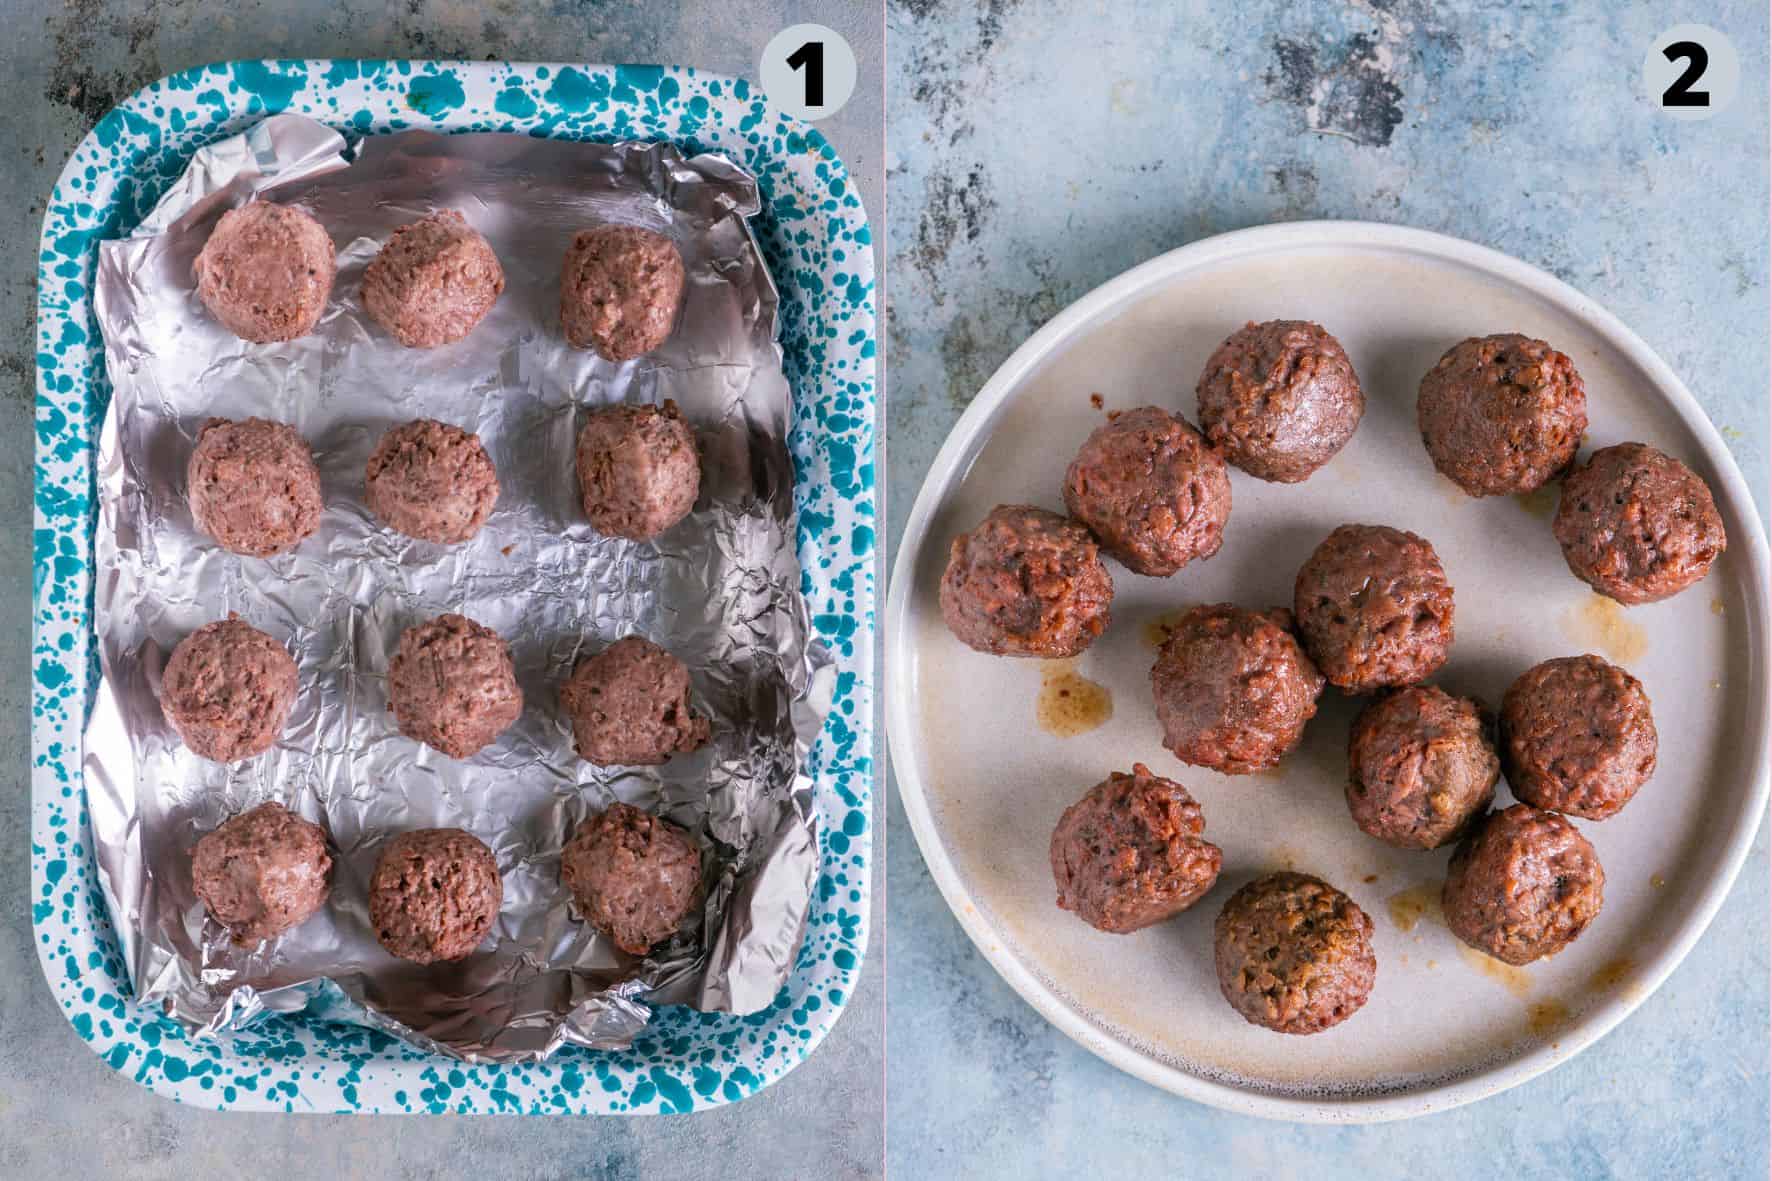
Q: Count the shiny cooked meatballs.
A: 12